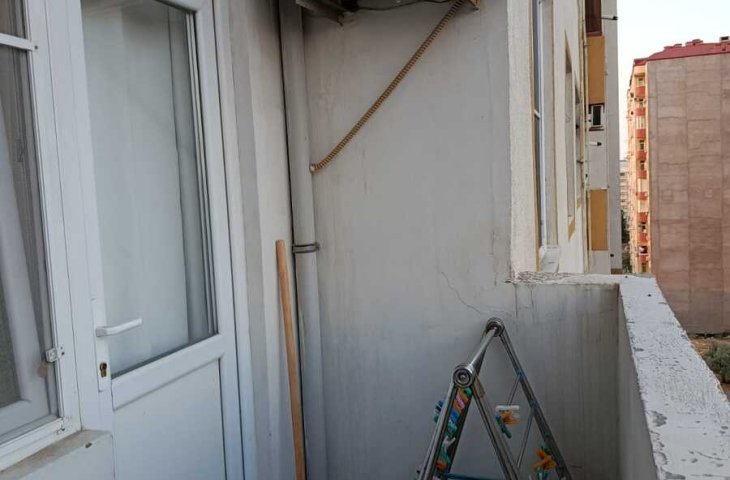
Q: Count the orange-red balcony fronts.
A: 9